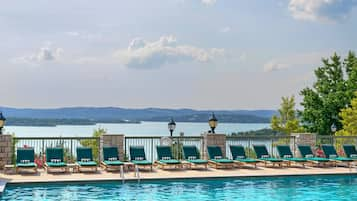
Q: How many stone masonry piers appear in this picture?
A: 4